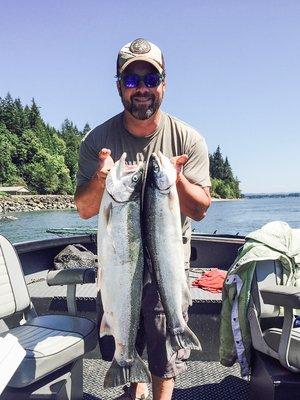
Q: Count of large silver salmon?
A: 2